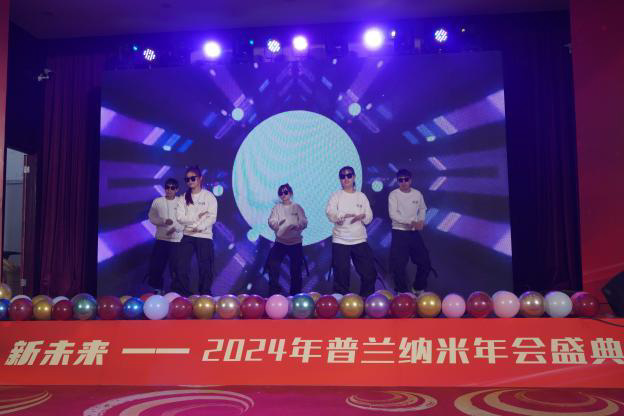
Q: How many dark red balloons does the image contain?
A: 9